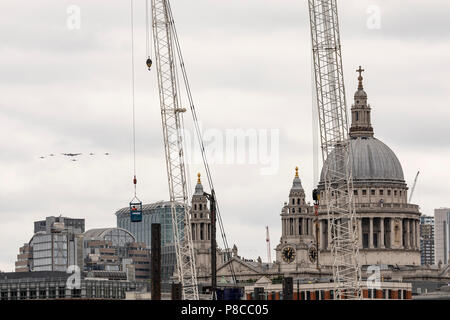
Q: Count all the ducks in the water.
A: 0